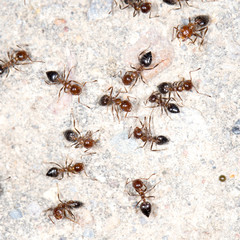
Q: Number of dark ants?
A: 14